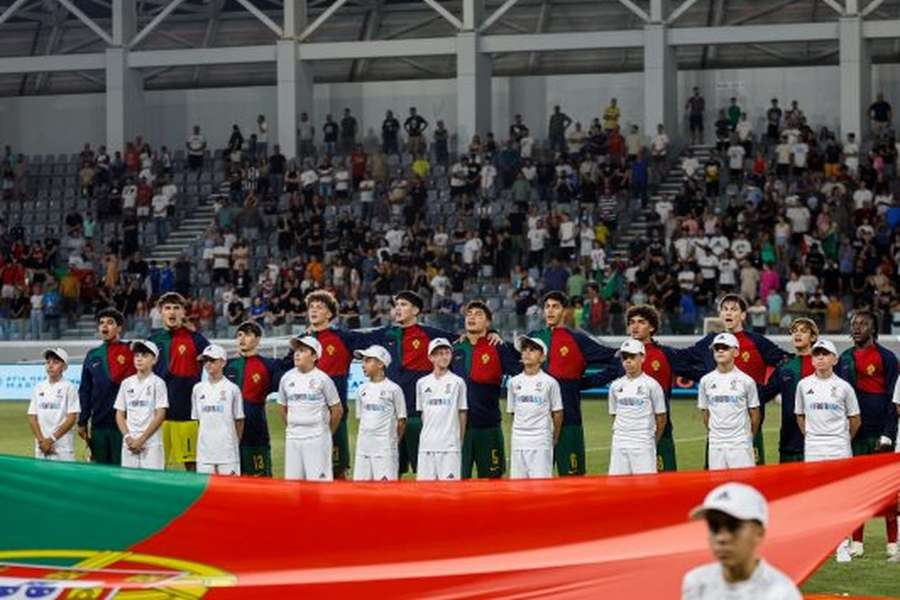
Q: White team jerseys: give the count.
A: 11